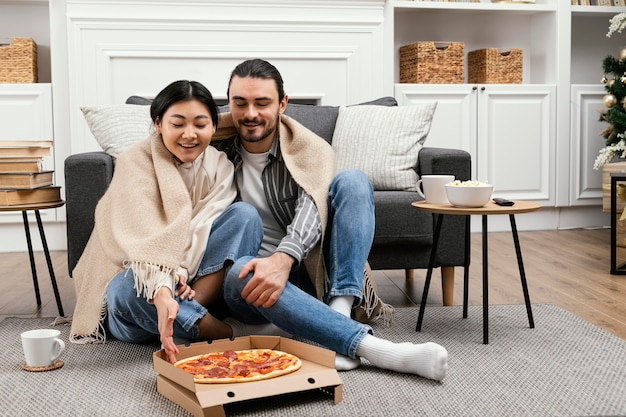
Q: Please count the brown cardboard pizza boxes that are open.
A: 1